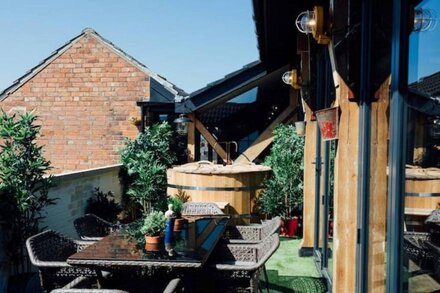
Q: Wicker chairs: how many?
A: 6